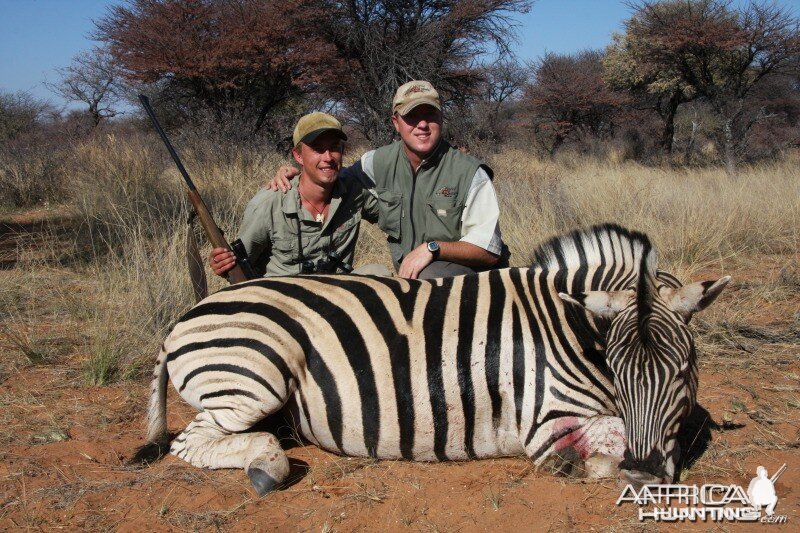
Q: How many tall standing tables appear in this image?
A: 0